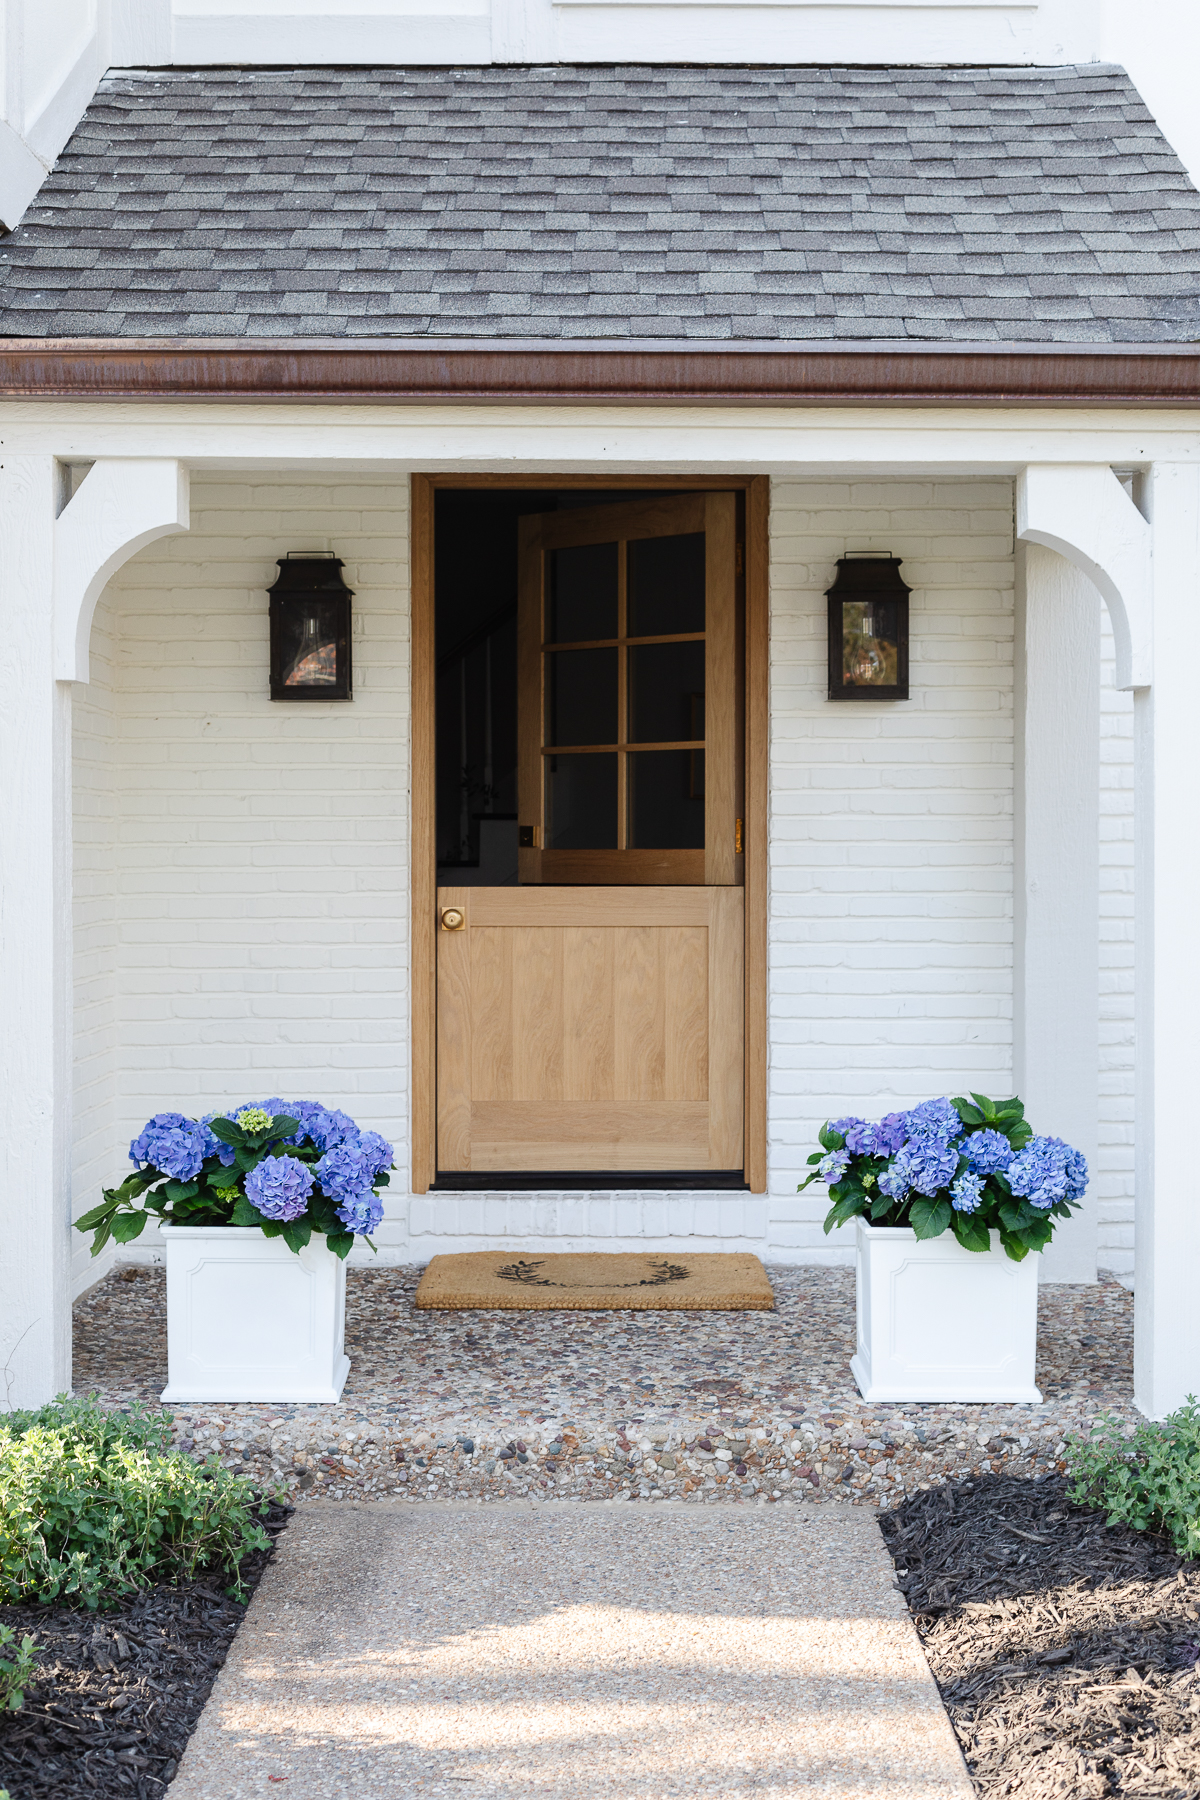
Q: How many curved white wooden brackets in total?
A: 2